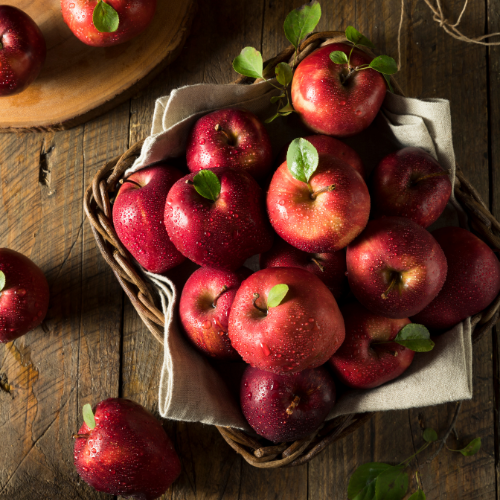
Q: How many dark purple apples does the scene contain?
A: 1